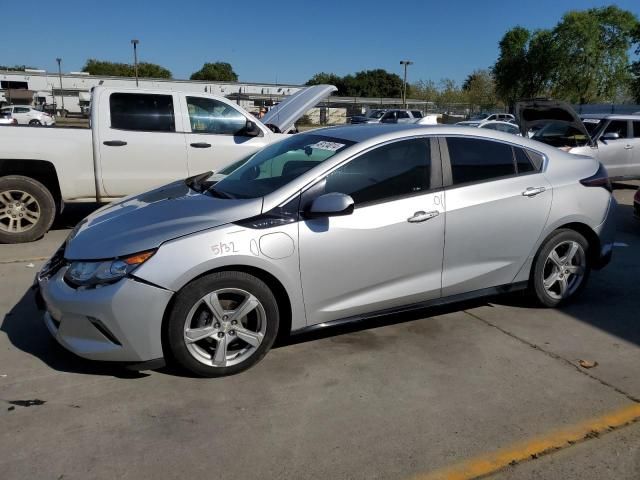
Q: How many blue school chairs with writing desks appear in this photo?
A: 0